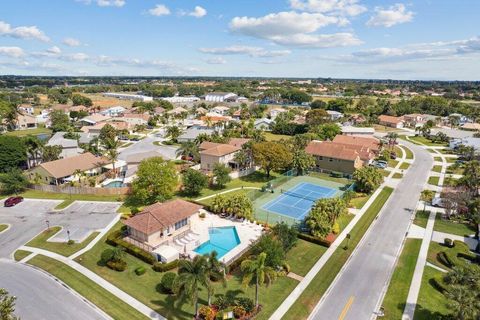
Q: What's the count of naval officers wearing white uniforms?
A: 0